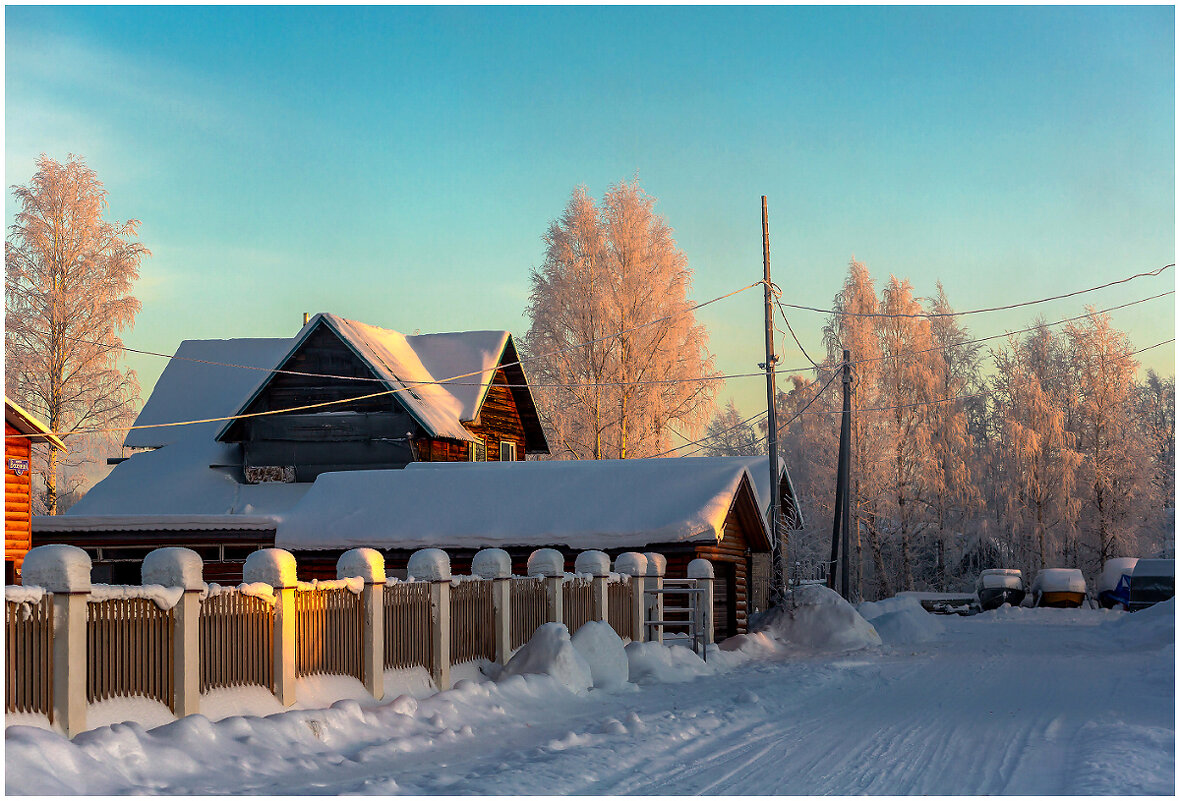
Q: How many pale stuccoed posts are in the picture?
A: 11